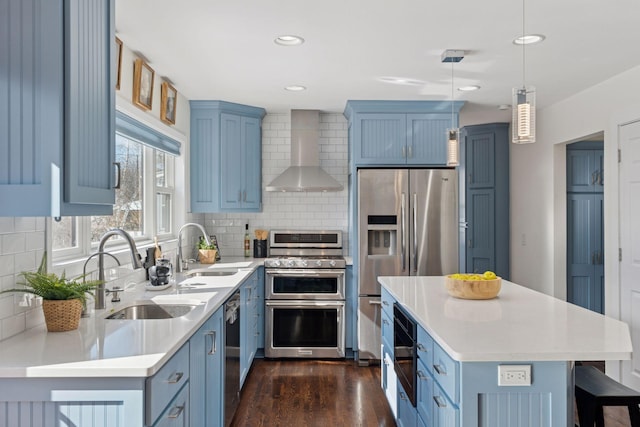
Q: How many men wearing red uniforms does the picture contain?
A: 0